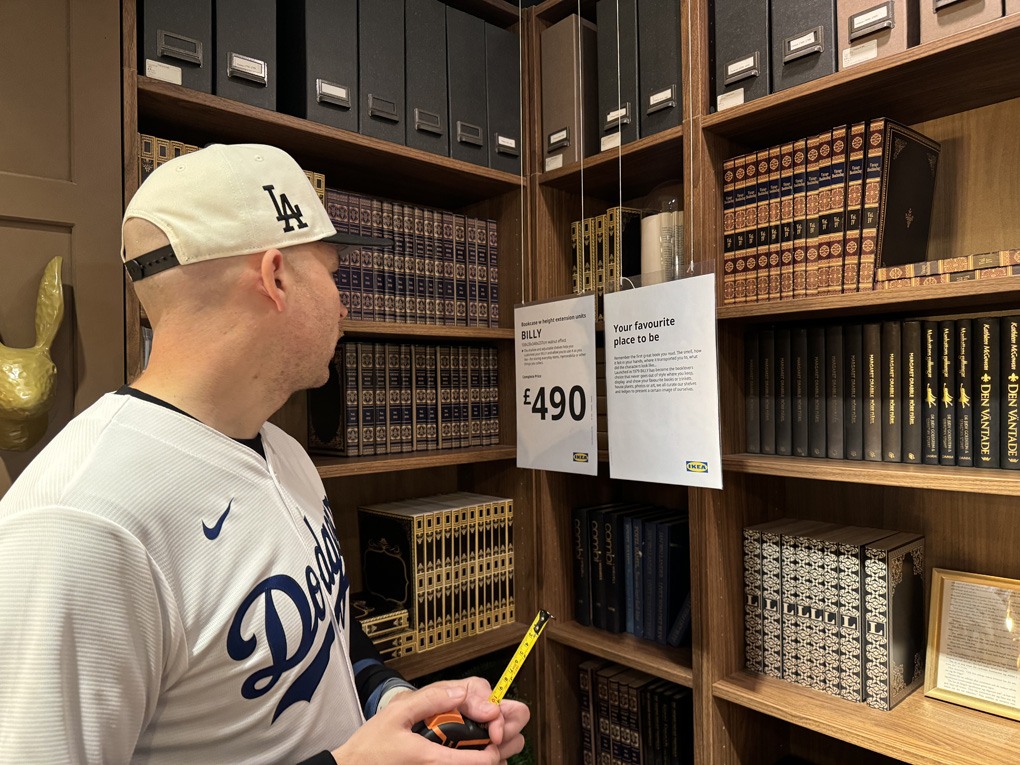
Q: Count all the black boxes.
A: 11